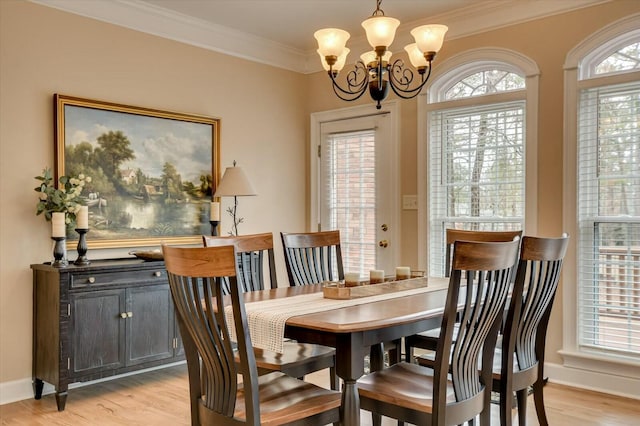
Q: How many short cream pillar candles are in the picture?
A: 3